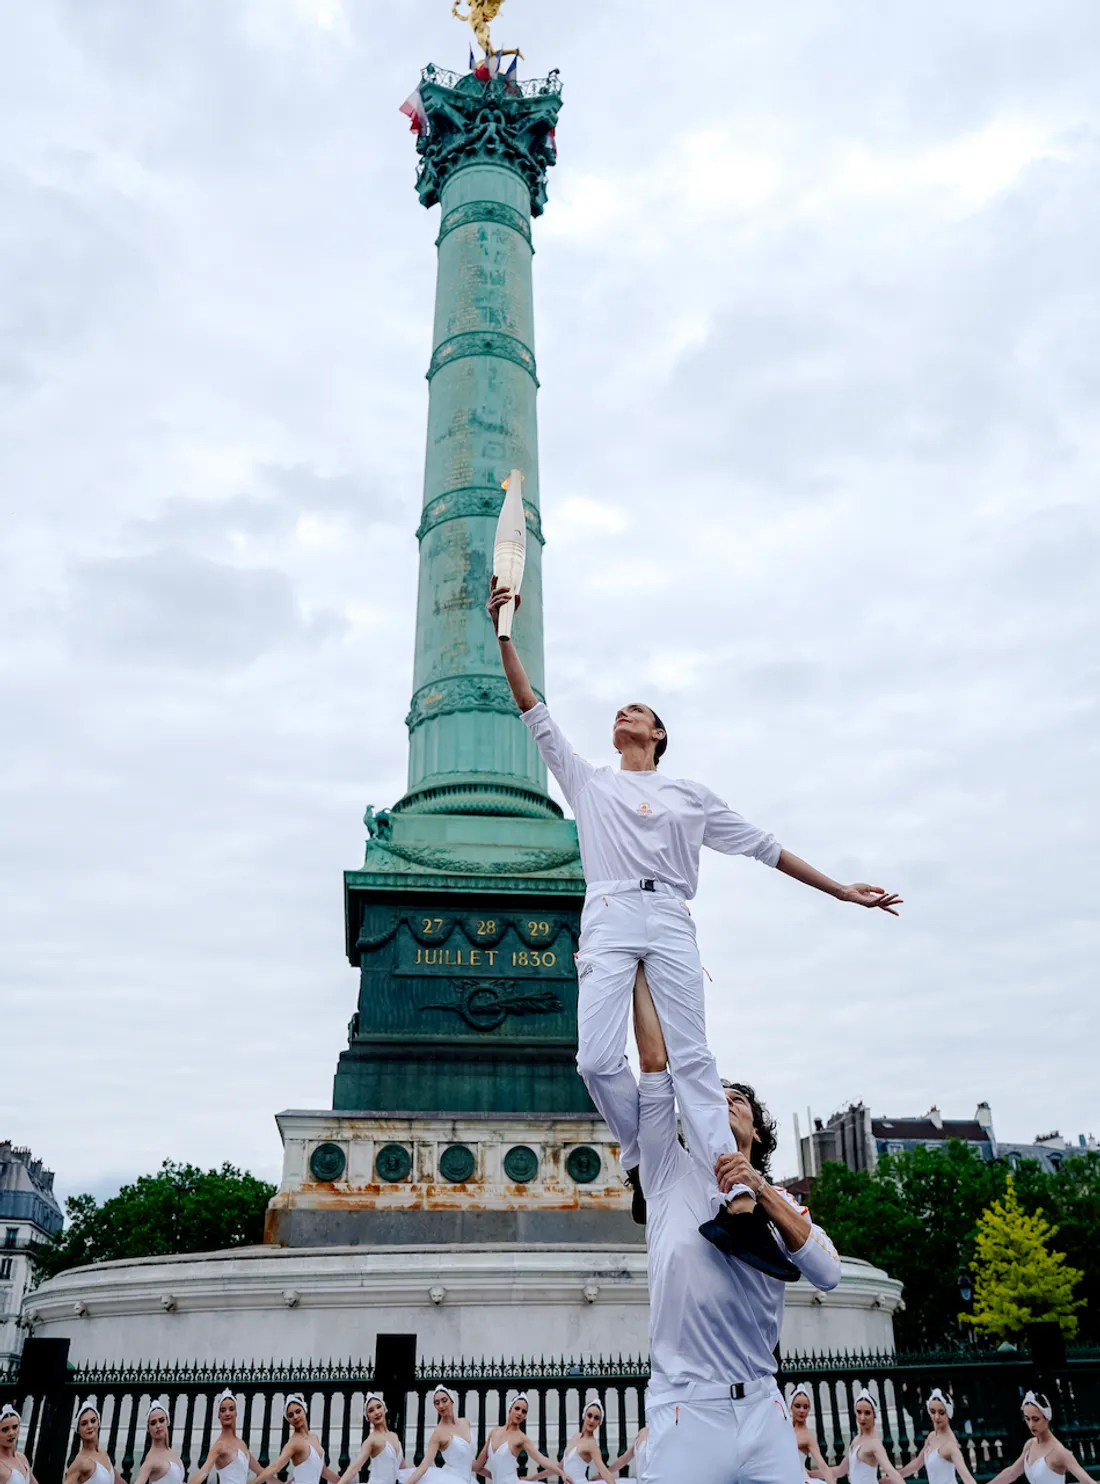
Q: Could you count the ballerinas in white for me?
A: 14